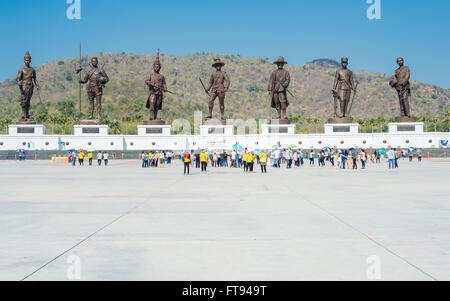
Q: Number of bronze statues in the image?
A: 7